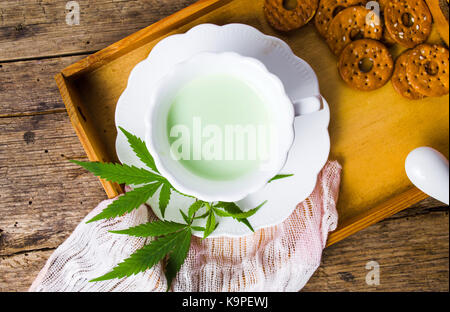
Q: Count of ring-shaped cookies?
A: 7